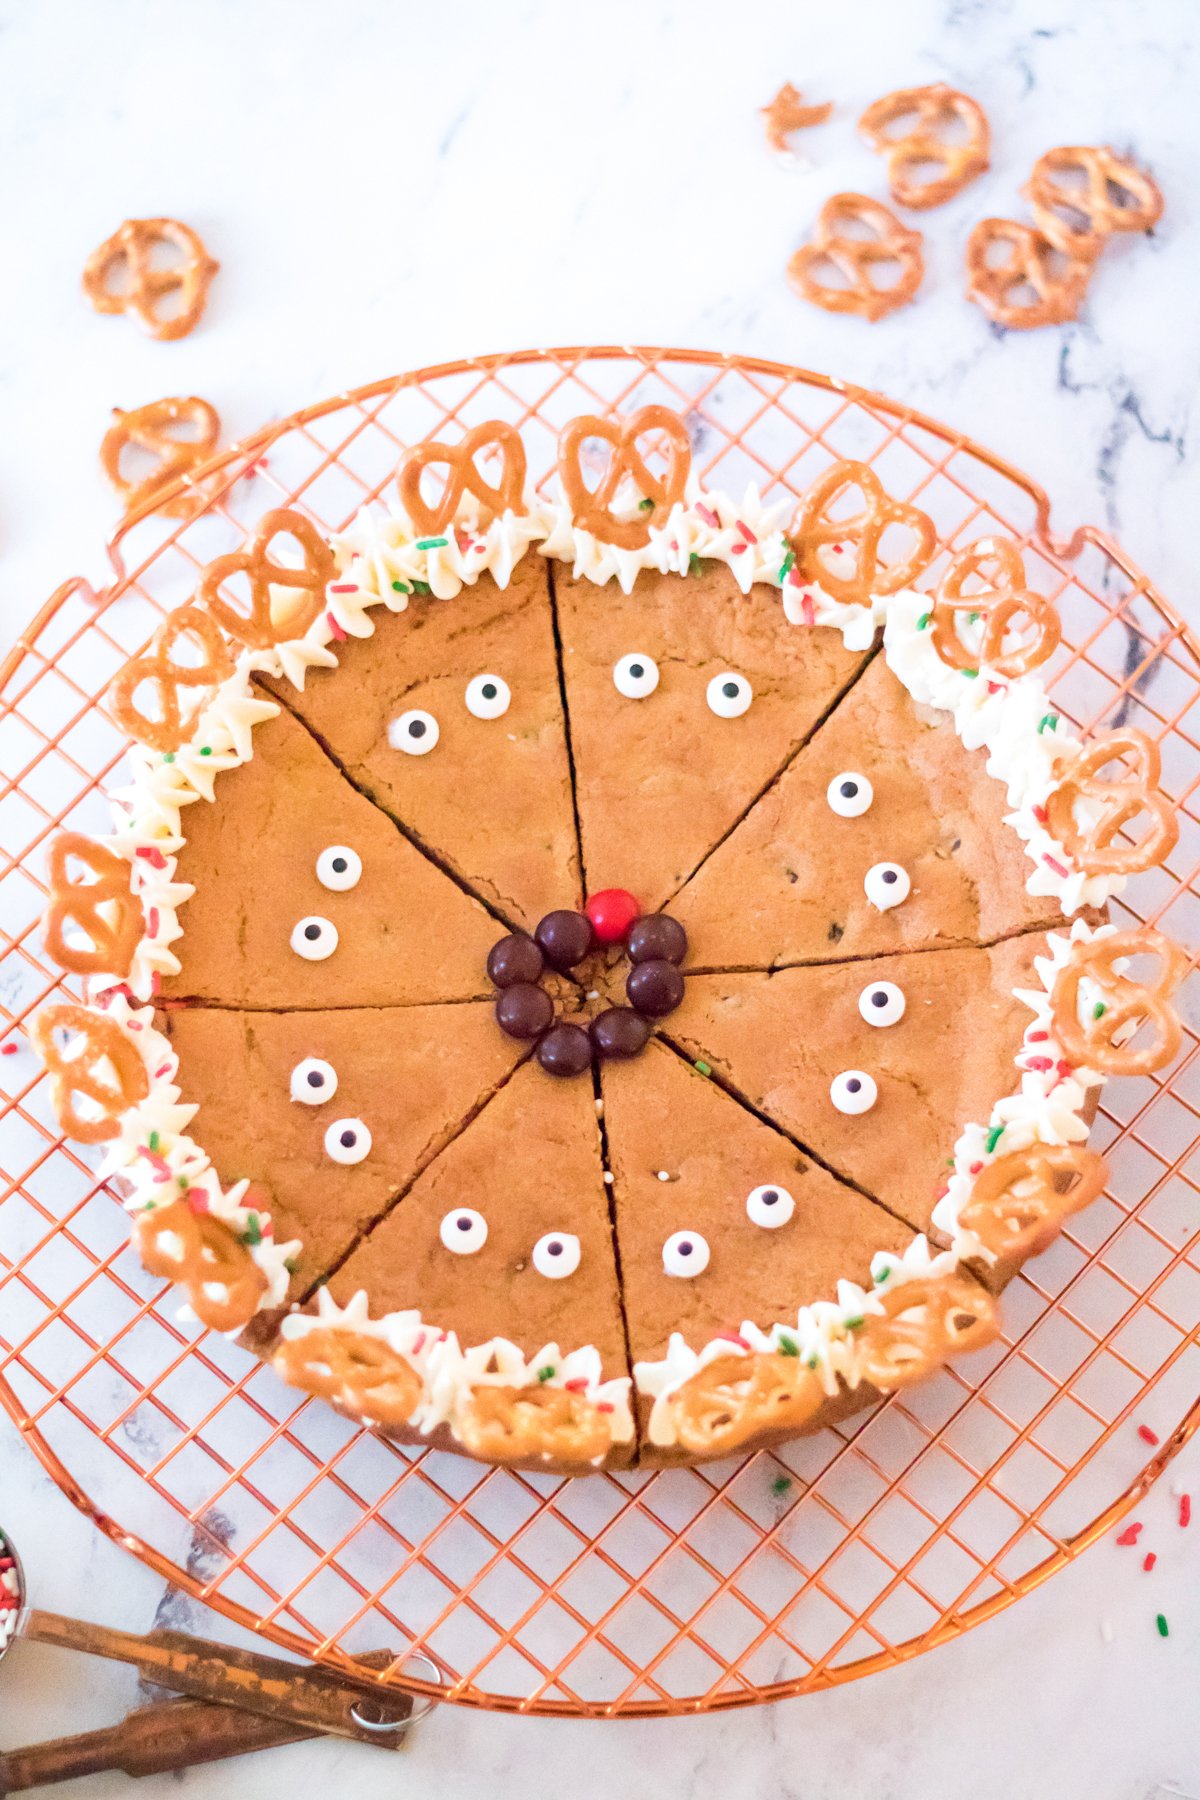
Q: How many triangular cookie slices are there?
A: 8